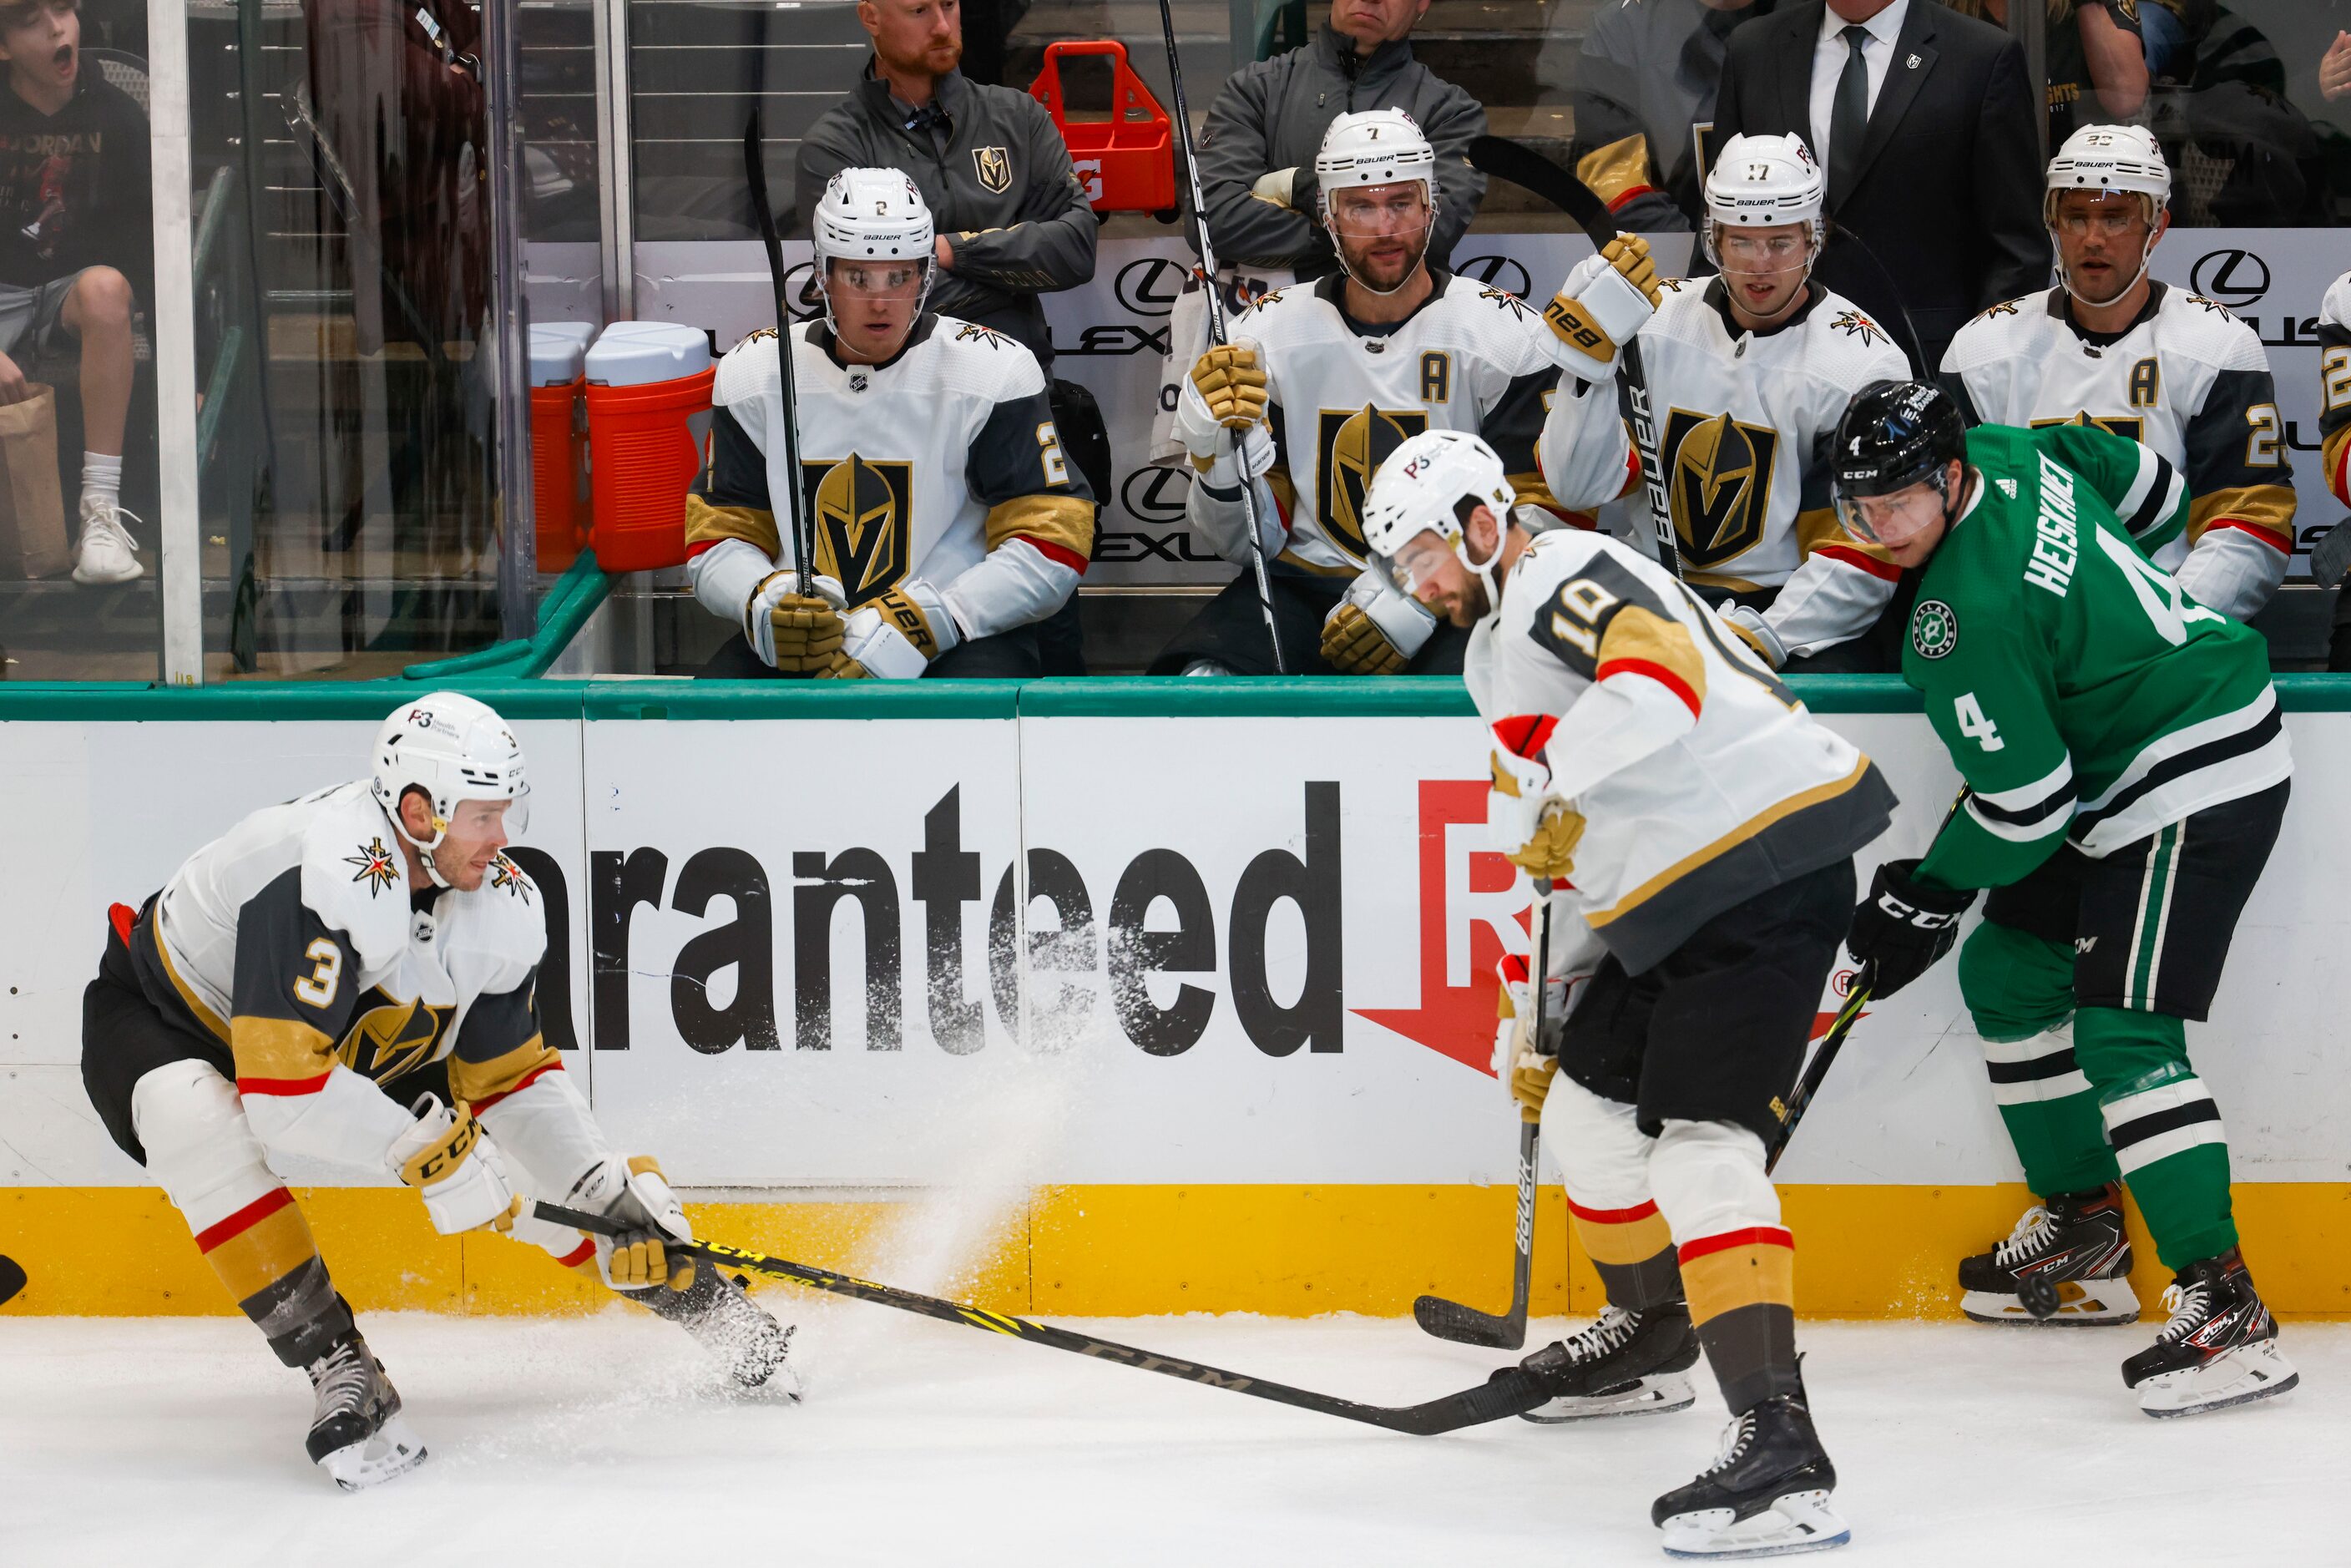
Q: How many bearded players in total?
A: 2